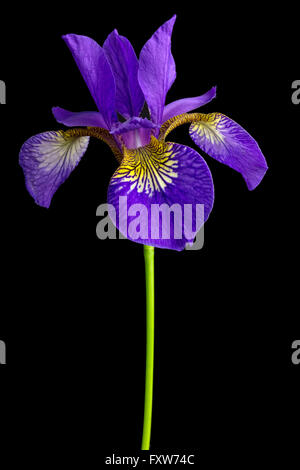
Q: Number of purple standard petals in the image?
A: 3